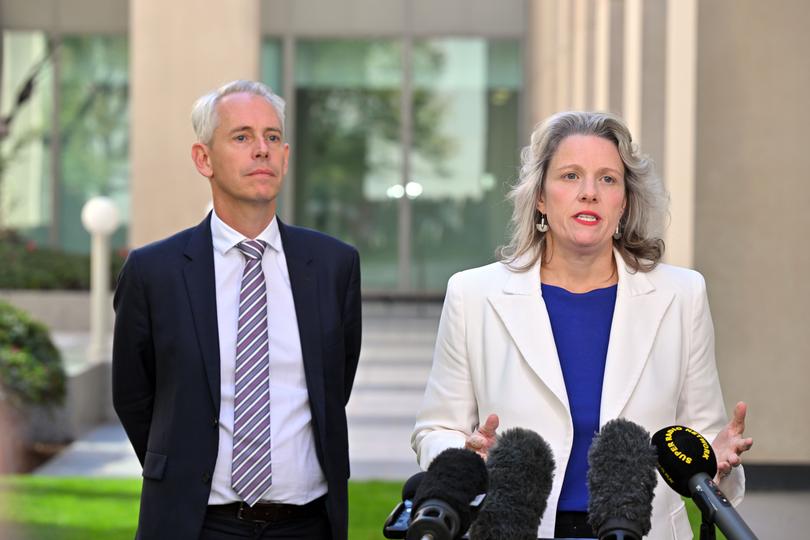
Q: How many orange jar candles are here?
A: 0